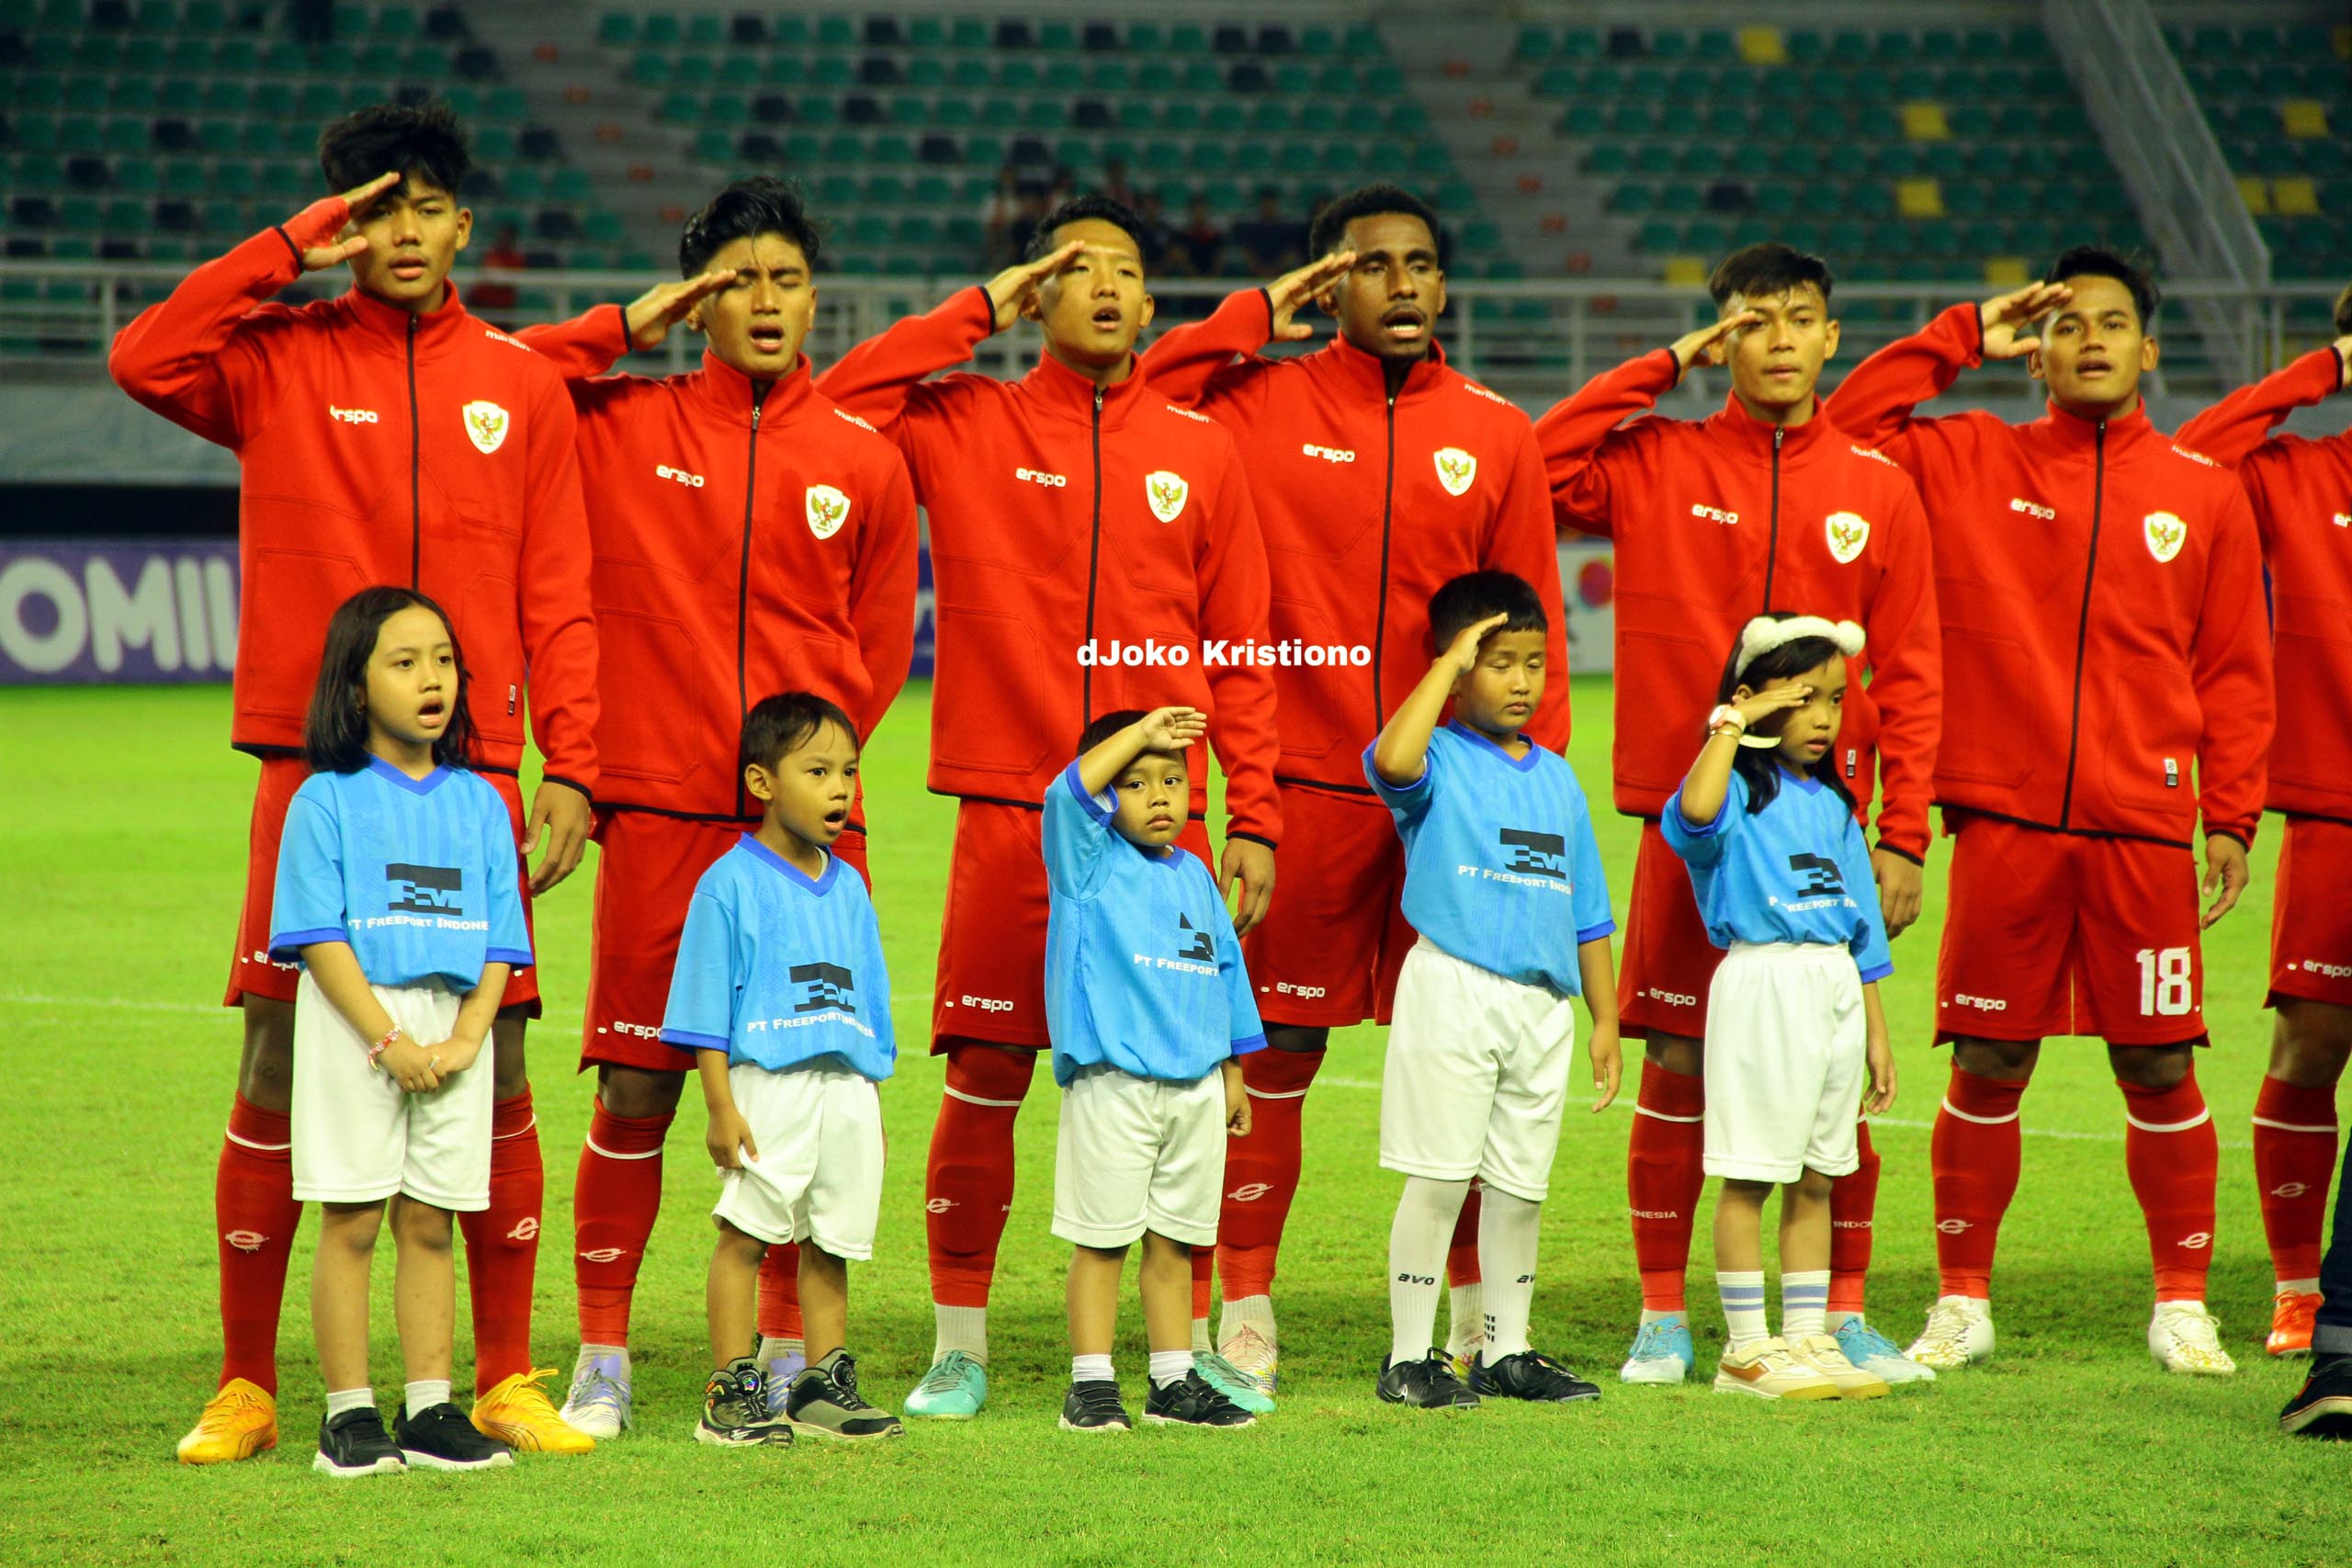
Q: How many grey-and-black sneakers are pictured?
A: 2